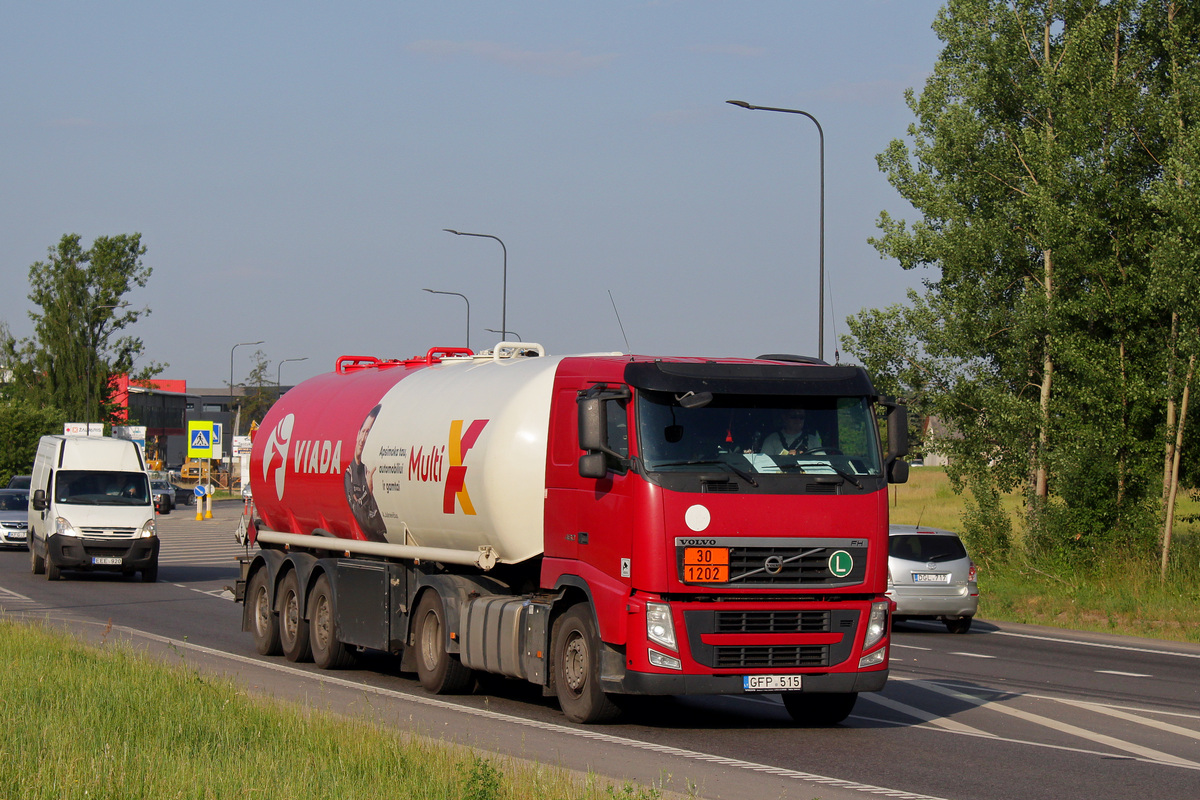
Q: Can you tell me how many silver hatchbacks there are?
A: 1